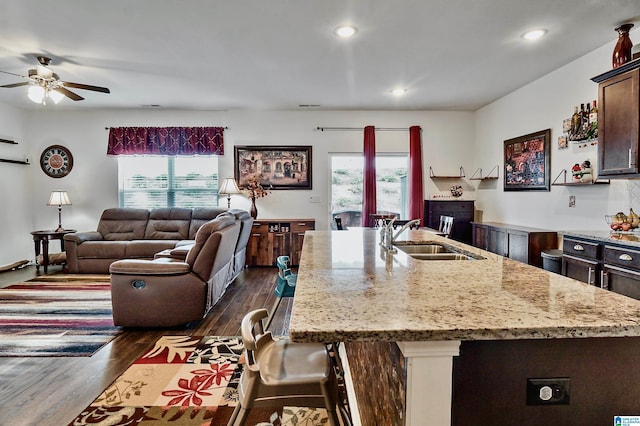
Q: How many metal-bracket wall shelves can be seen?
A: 3